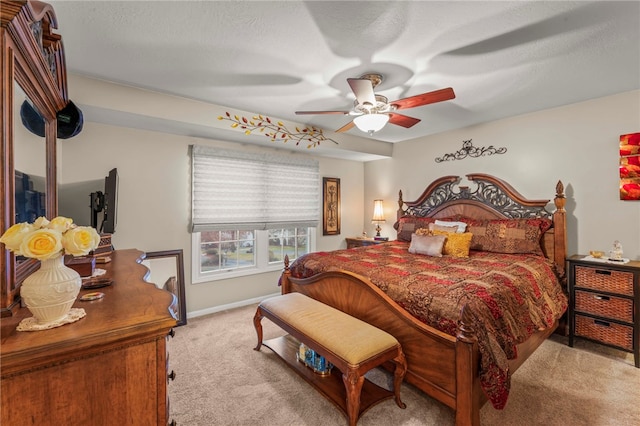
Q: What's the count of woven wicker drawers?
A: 3